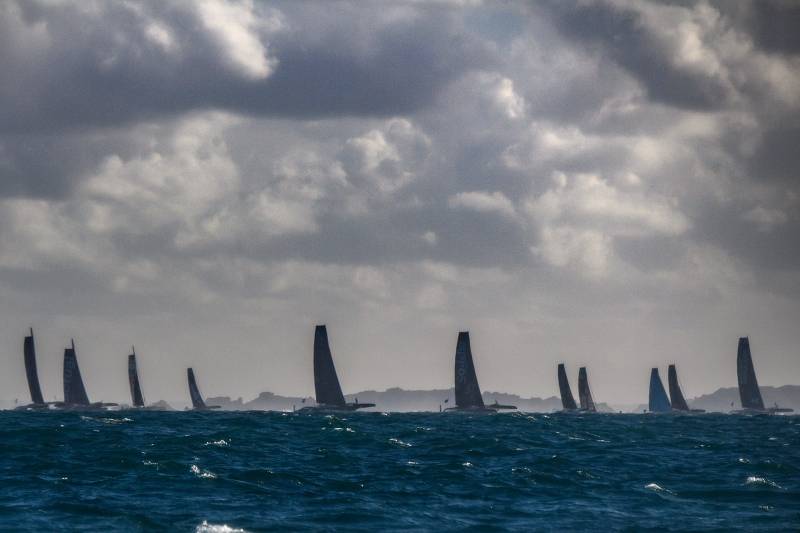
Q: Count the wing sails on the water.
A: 11